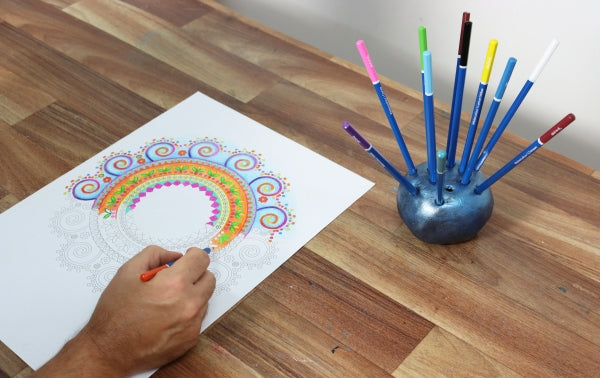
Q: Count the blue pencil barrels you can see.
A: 12